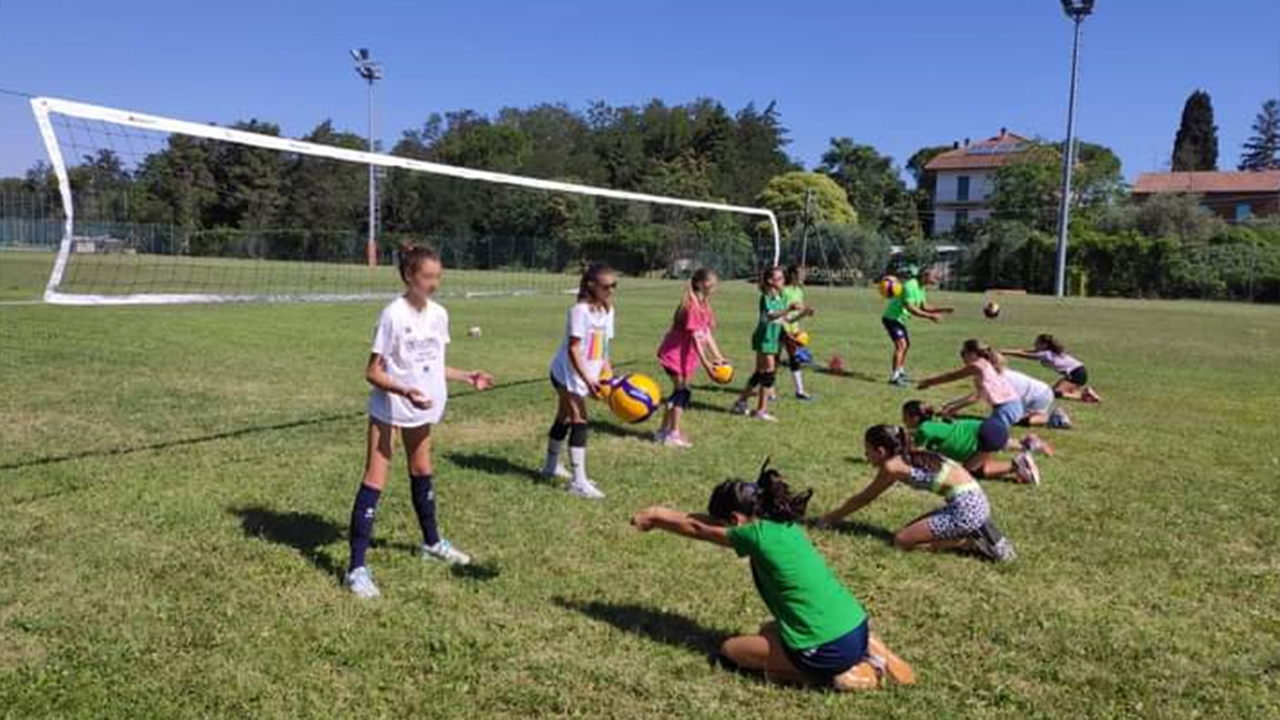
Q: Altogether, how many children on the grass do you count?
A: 12